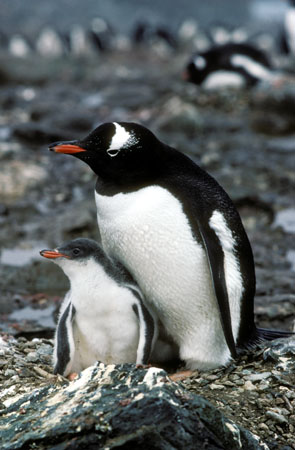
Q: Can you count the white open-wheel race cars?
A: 0